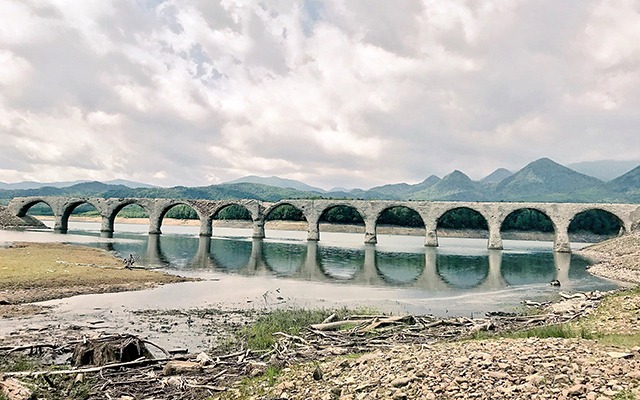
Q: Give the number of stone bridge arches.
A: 11